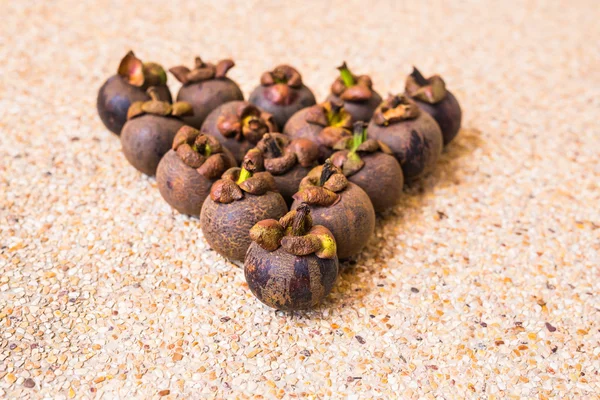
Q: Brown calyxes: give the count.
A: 15